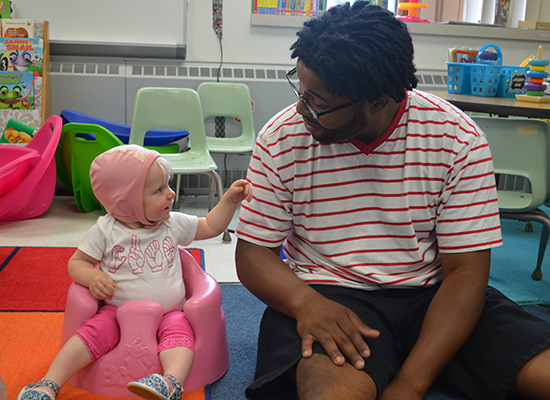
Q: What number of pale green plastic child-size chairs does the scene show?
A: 3